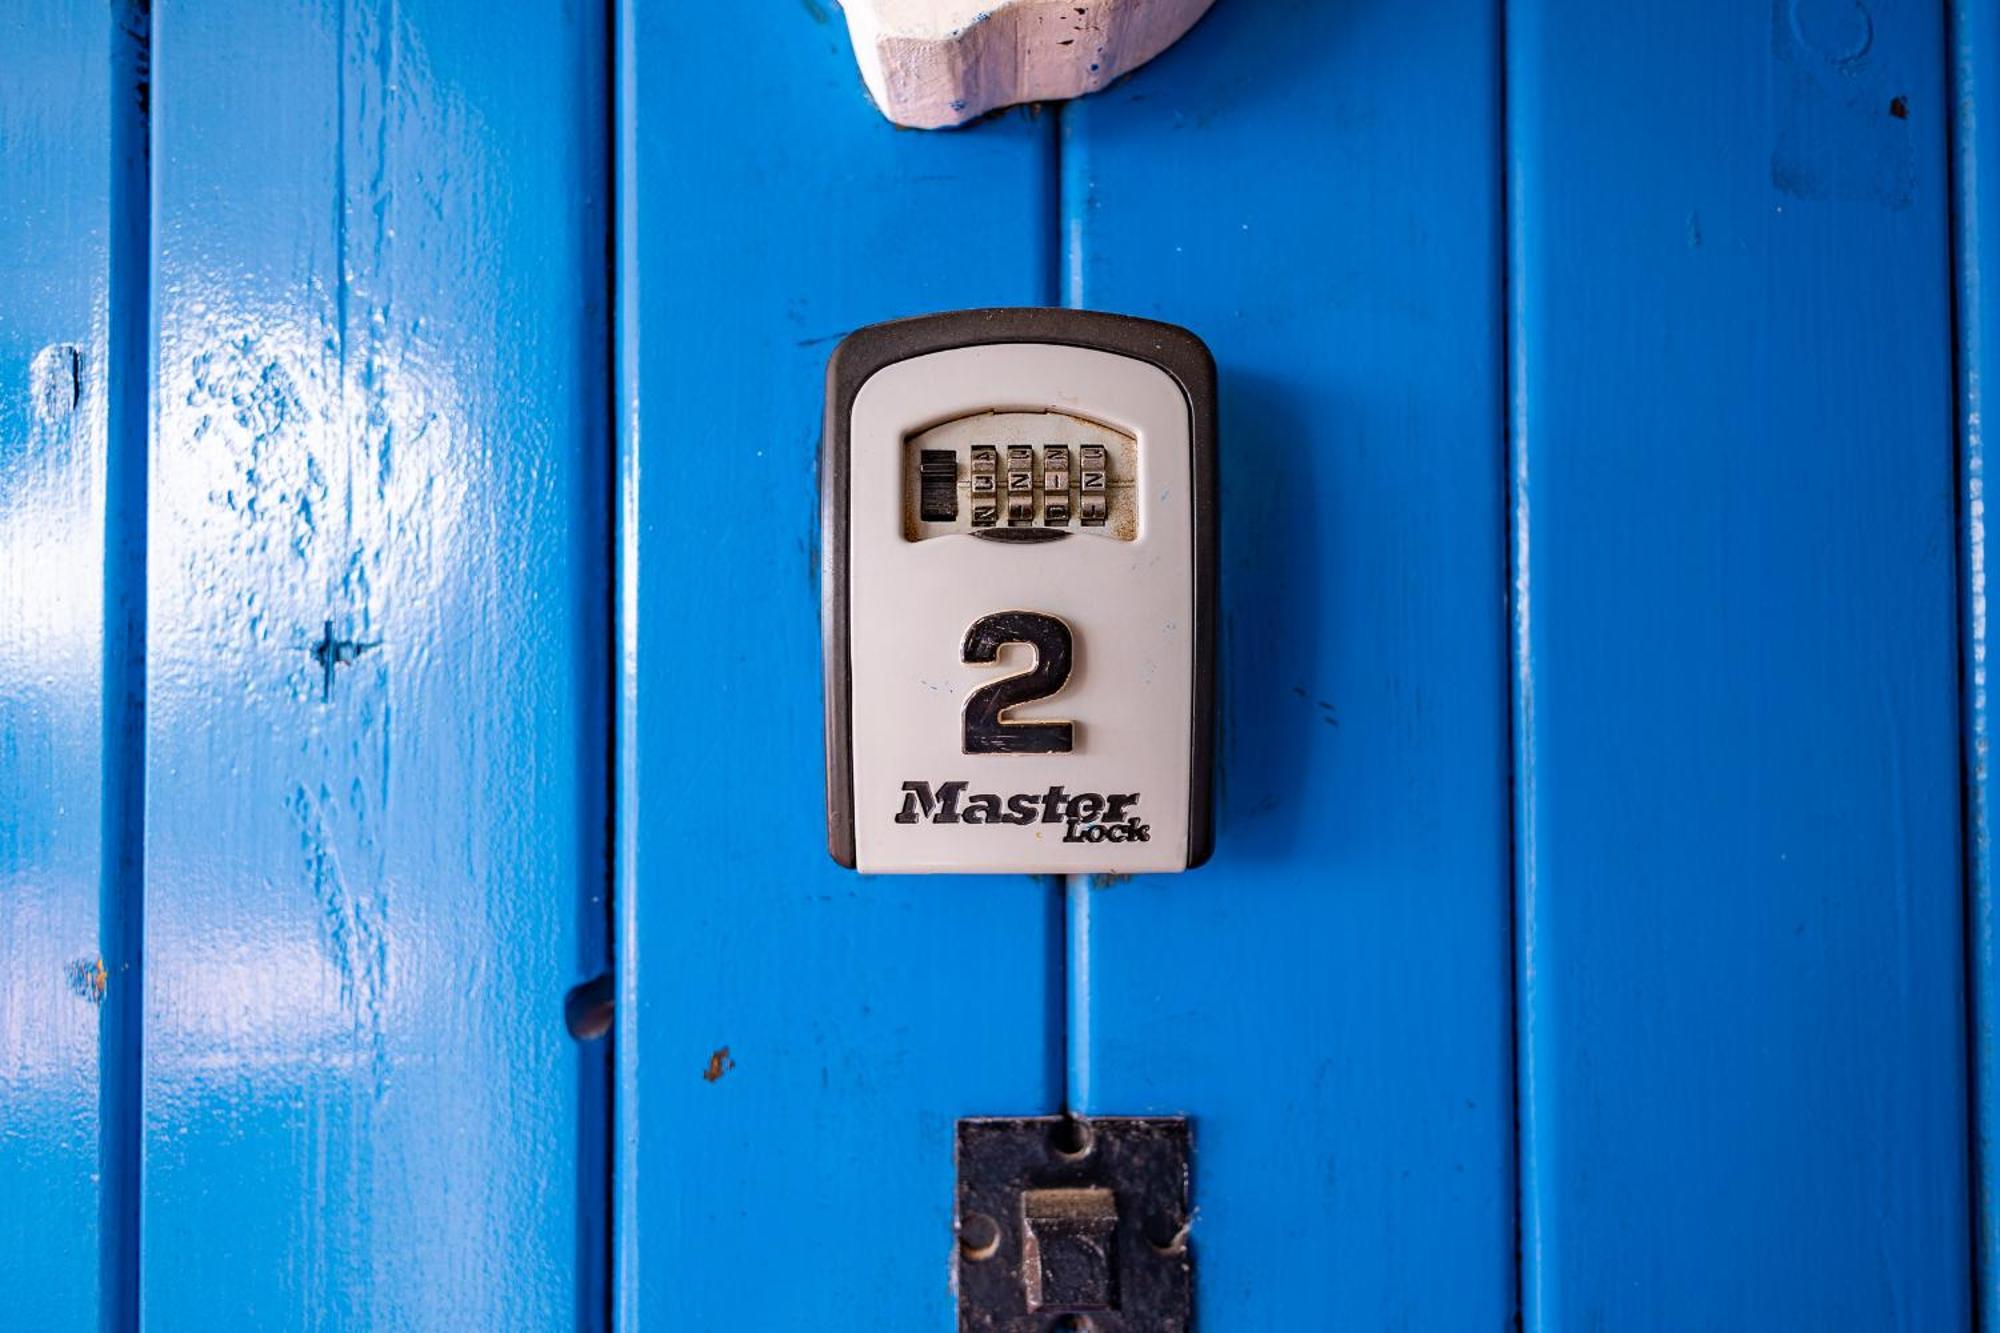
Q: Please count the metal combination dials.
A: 4